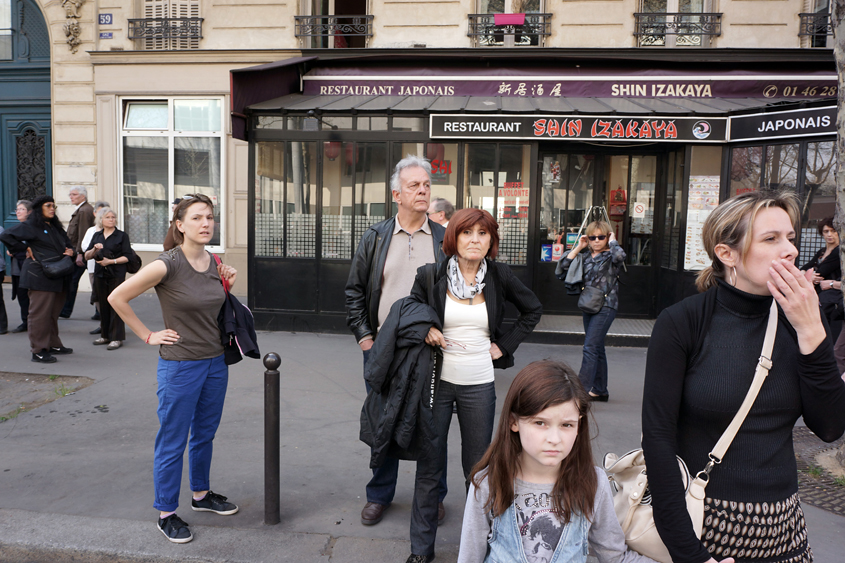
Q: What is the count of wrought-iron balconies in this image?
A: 5